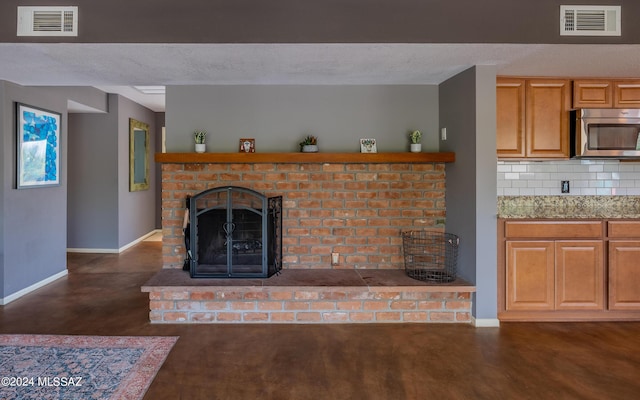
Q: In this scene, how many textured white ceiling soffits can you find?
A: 1